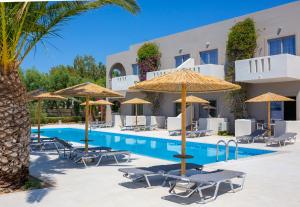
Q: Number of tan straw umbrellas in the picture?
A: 8